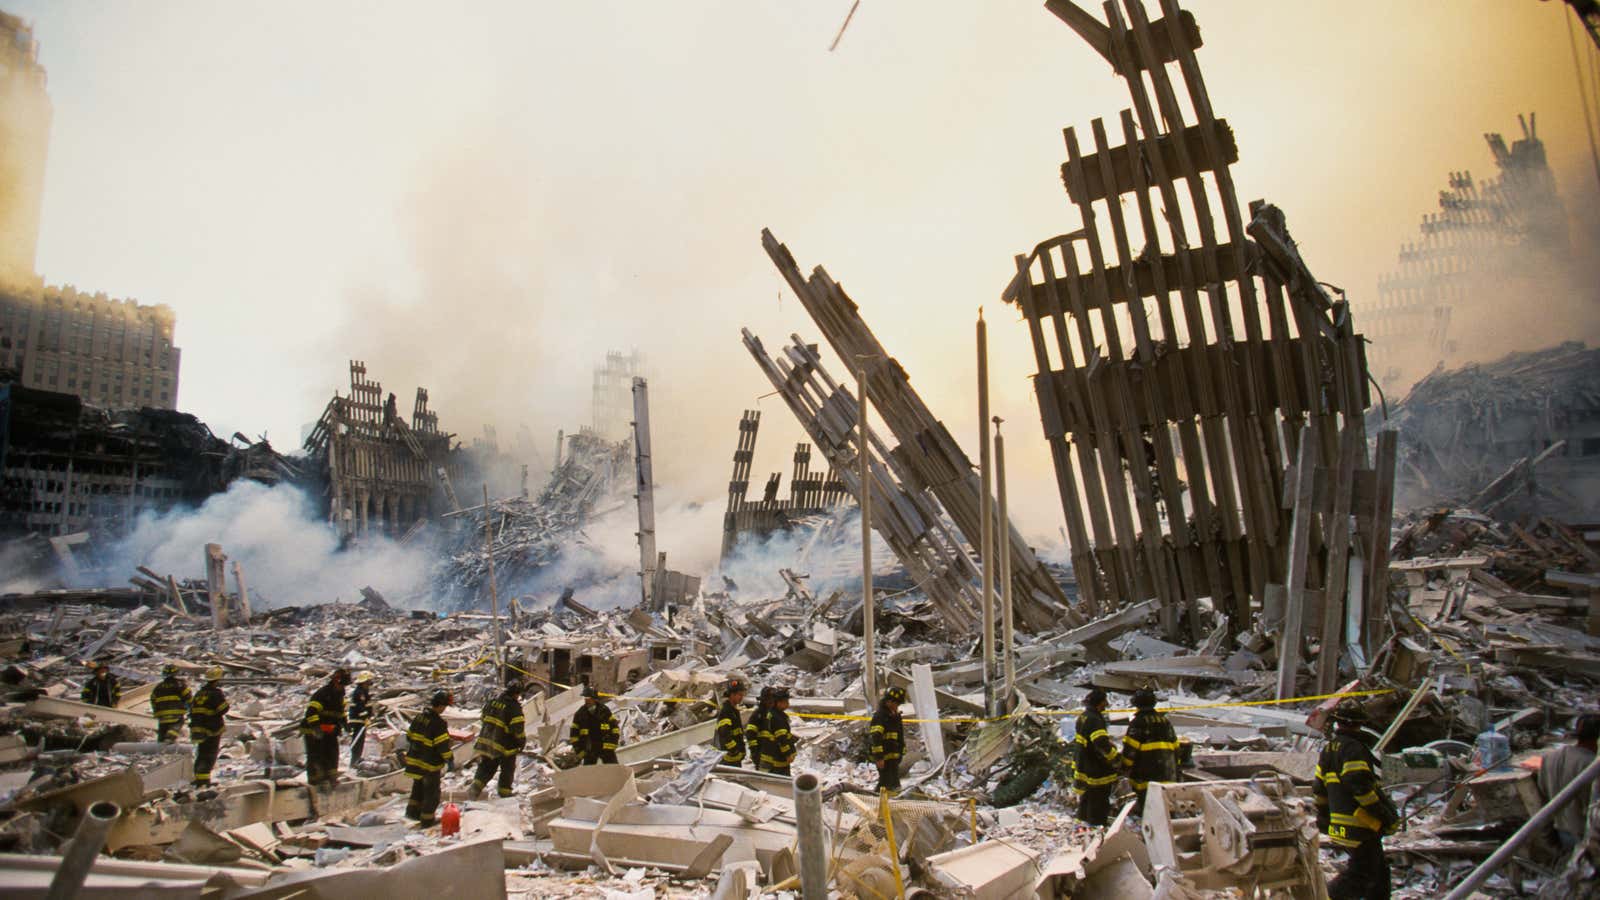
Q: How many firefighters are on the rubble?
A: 15